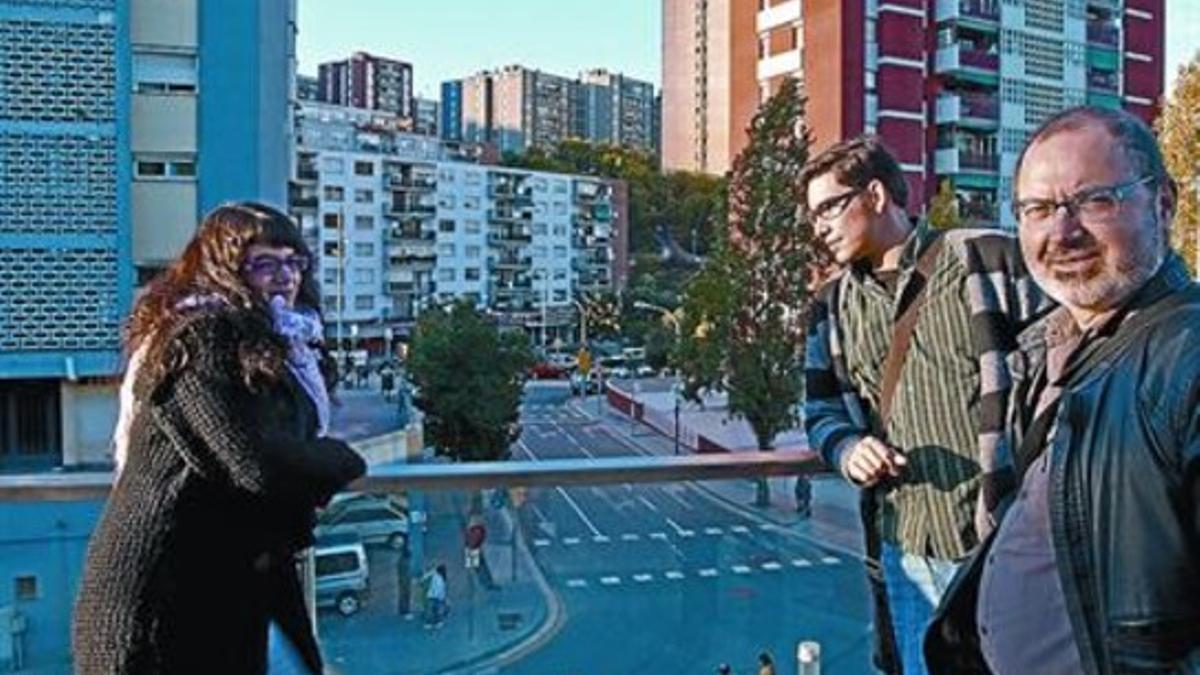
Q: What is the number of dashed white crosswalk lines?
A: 2